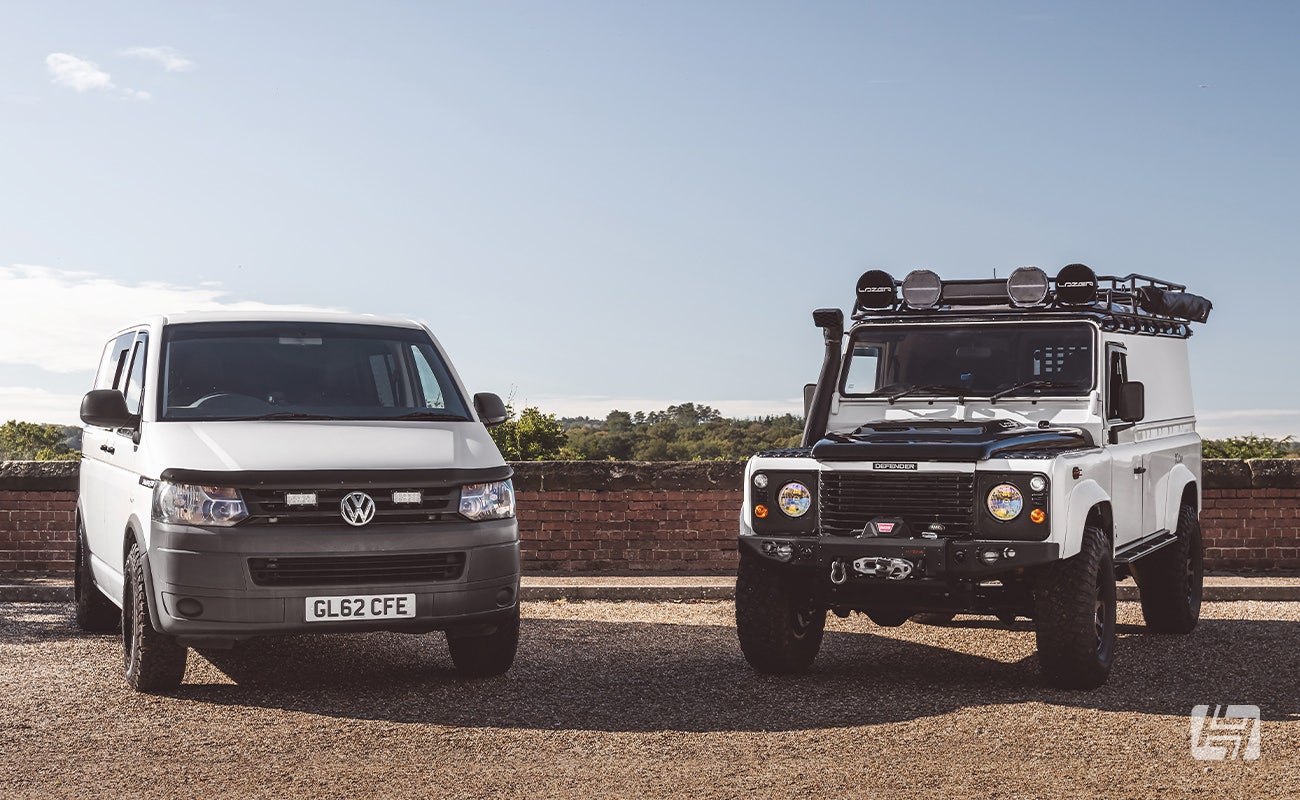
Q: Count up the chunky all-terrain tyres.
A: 6